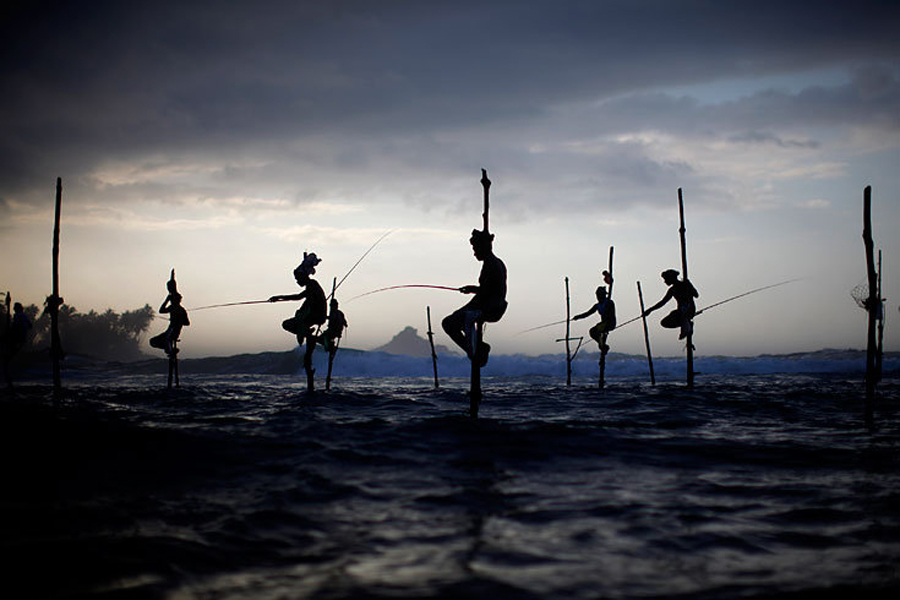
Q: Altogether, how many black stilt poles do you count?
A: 13